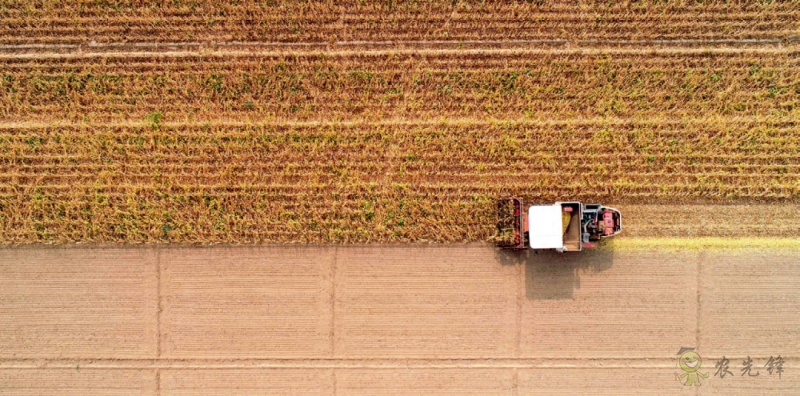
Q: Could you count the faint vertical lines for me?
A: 4